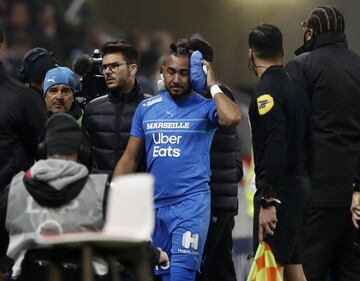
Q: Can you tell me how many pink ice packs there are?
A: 0